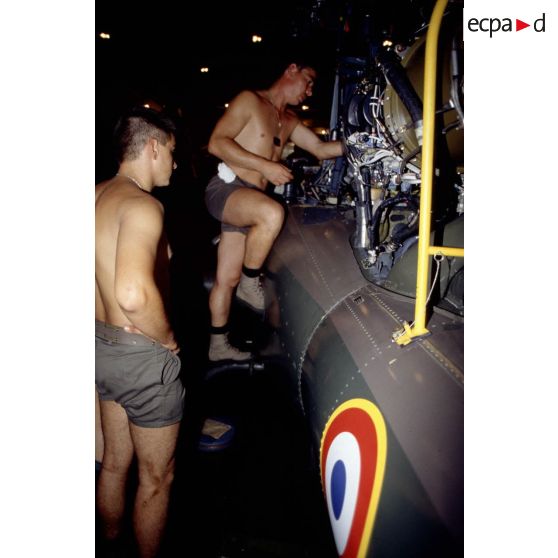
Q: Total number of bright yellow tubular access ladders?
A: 1